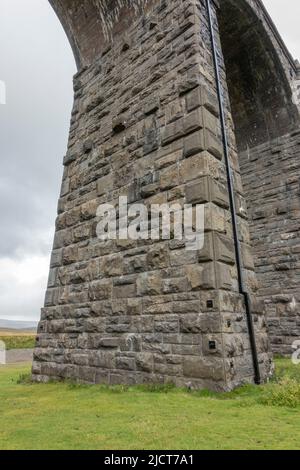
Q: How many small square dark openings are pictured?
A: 2